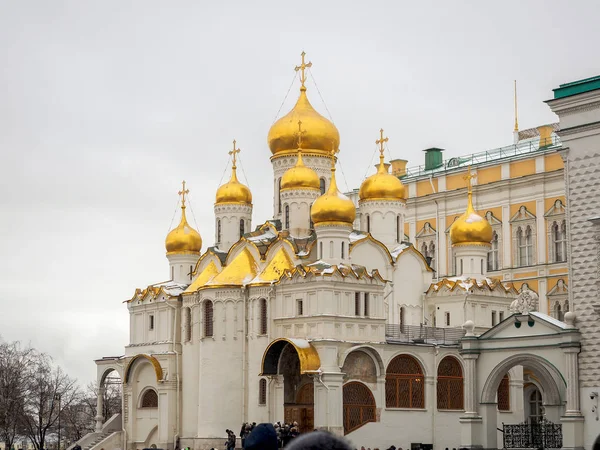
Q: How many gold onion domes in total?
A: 7